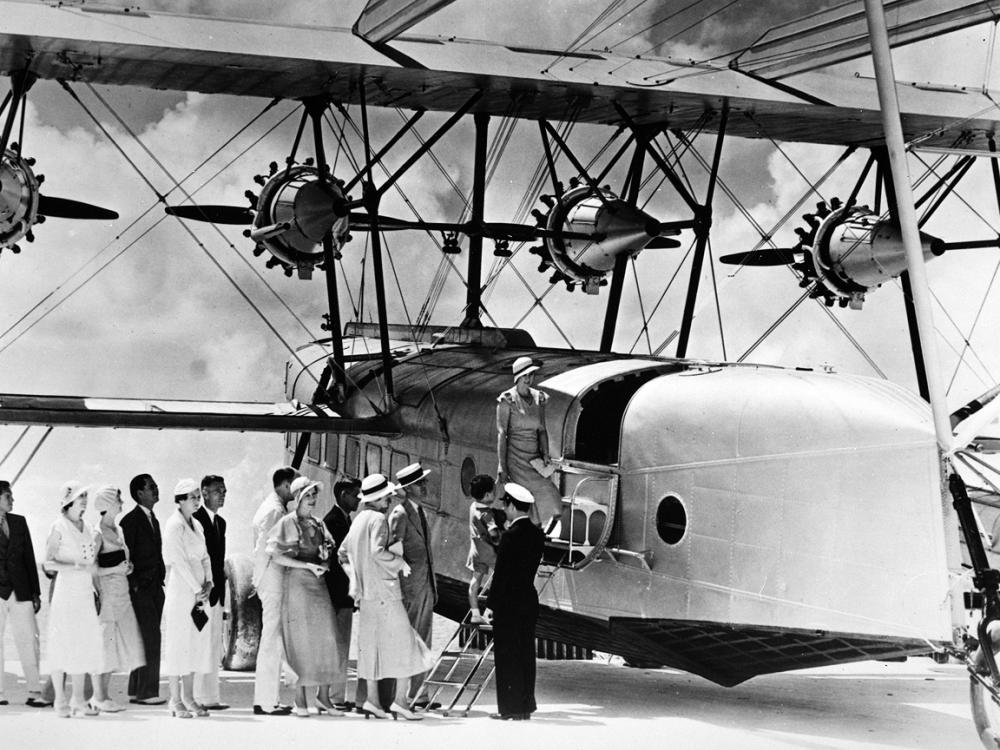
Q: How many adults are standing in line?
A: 11